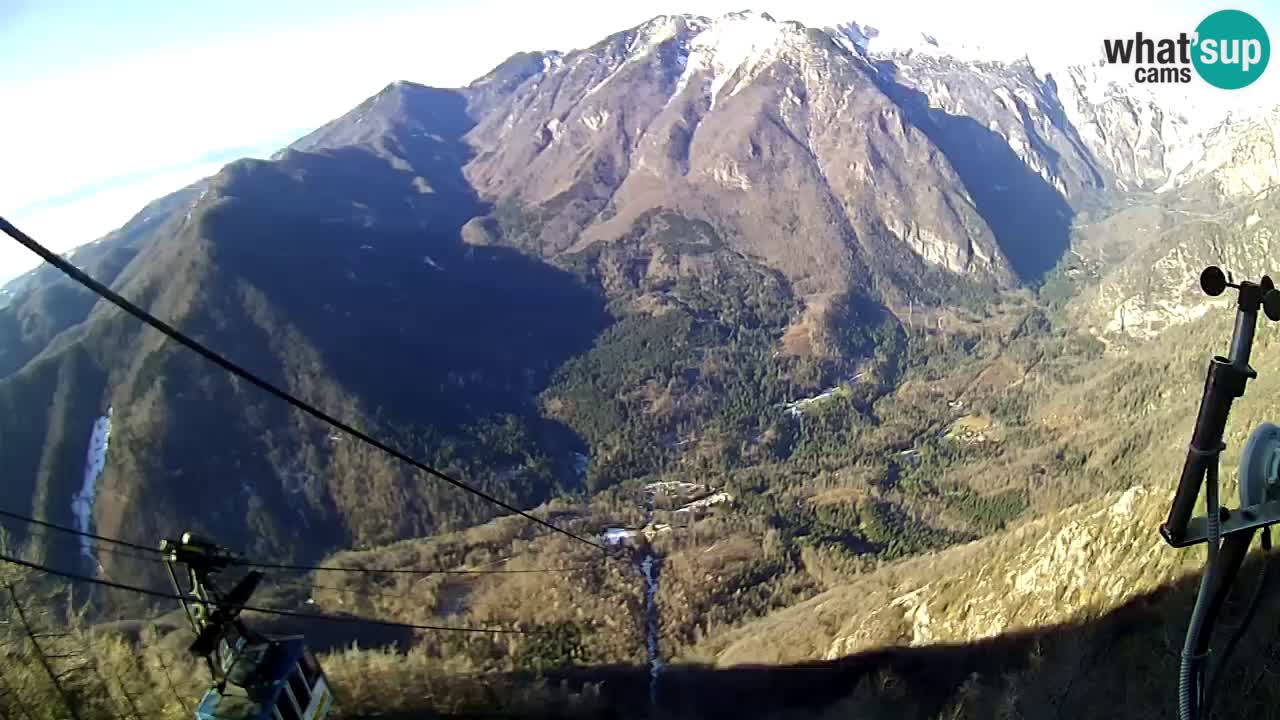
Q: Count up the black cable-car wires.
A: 3